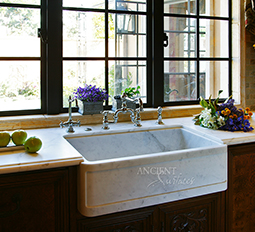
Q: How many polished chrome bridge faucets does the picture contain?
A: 1